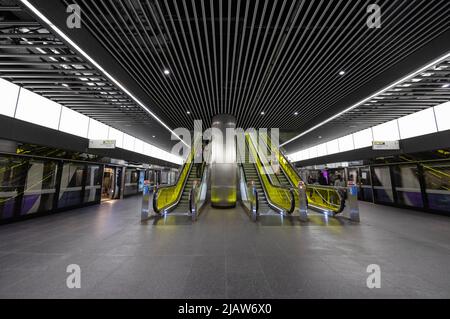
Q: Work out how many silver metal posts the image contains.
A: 5